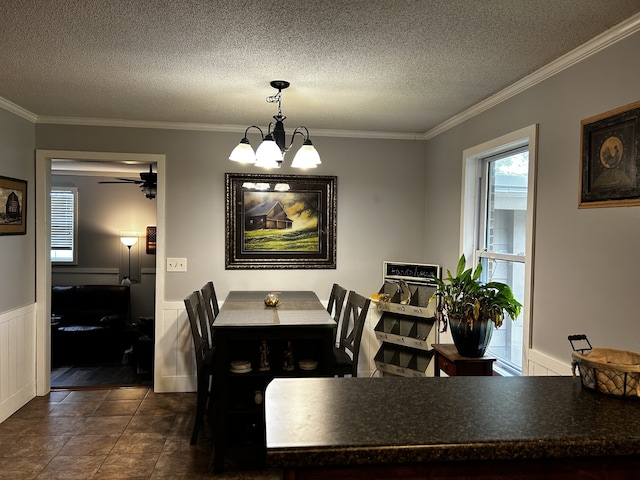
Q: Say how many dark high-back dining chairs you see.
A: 4